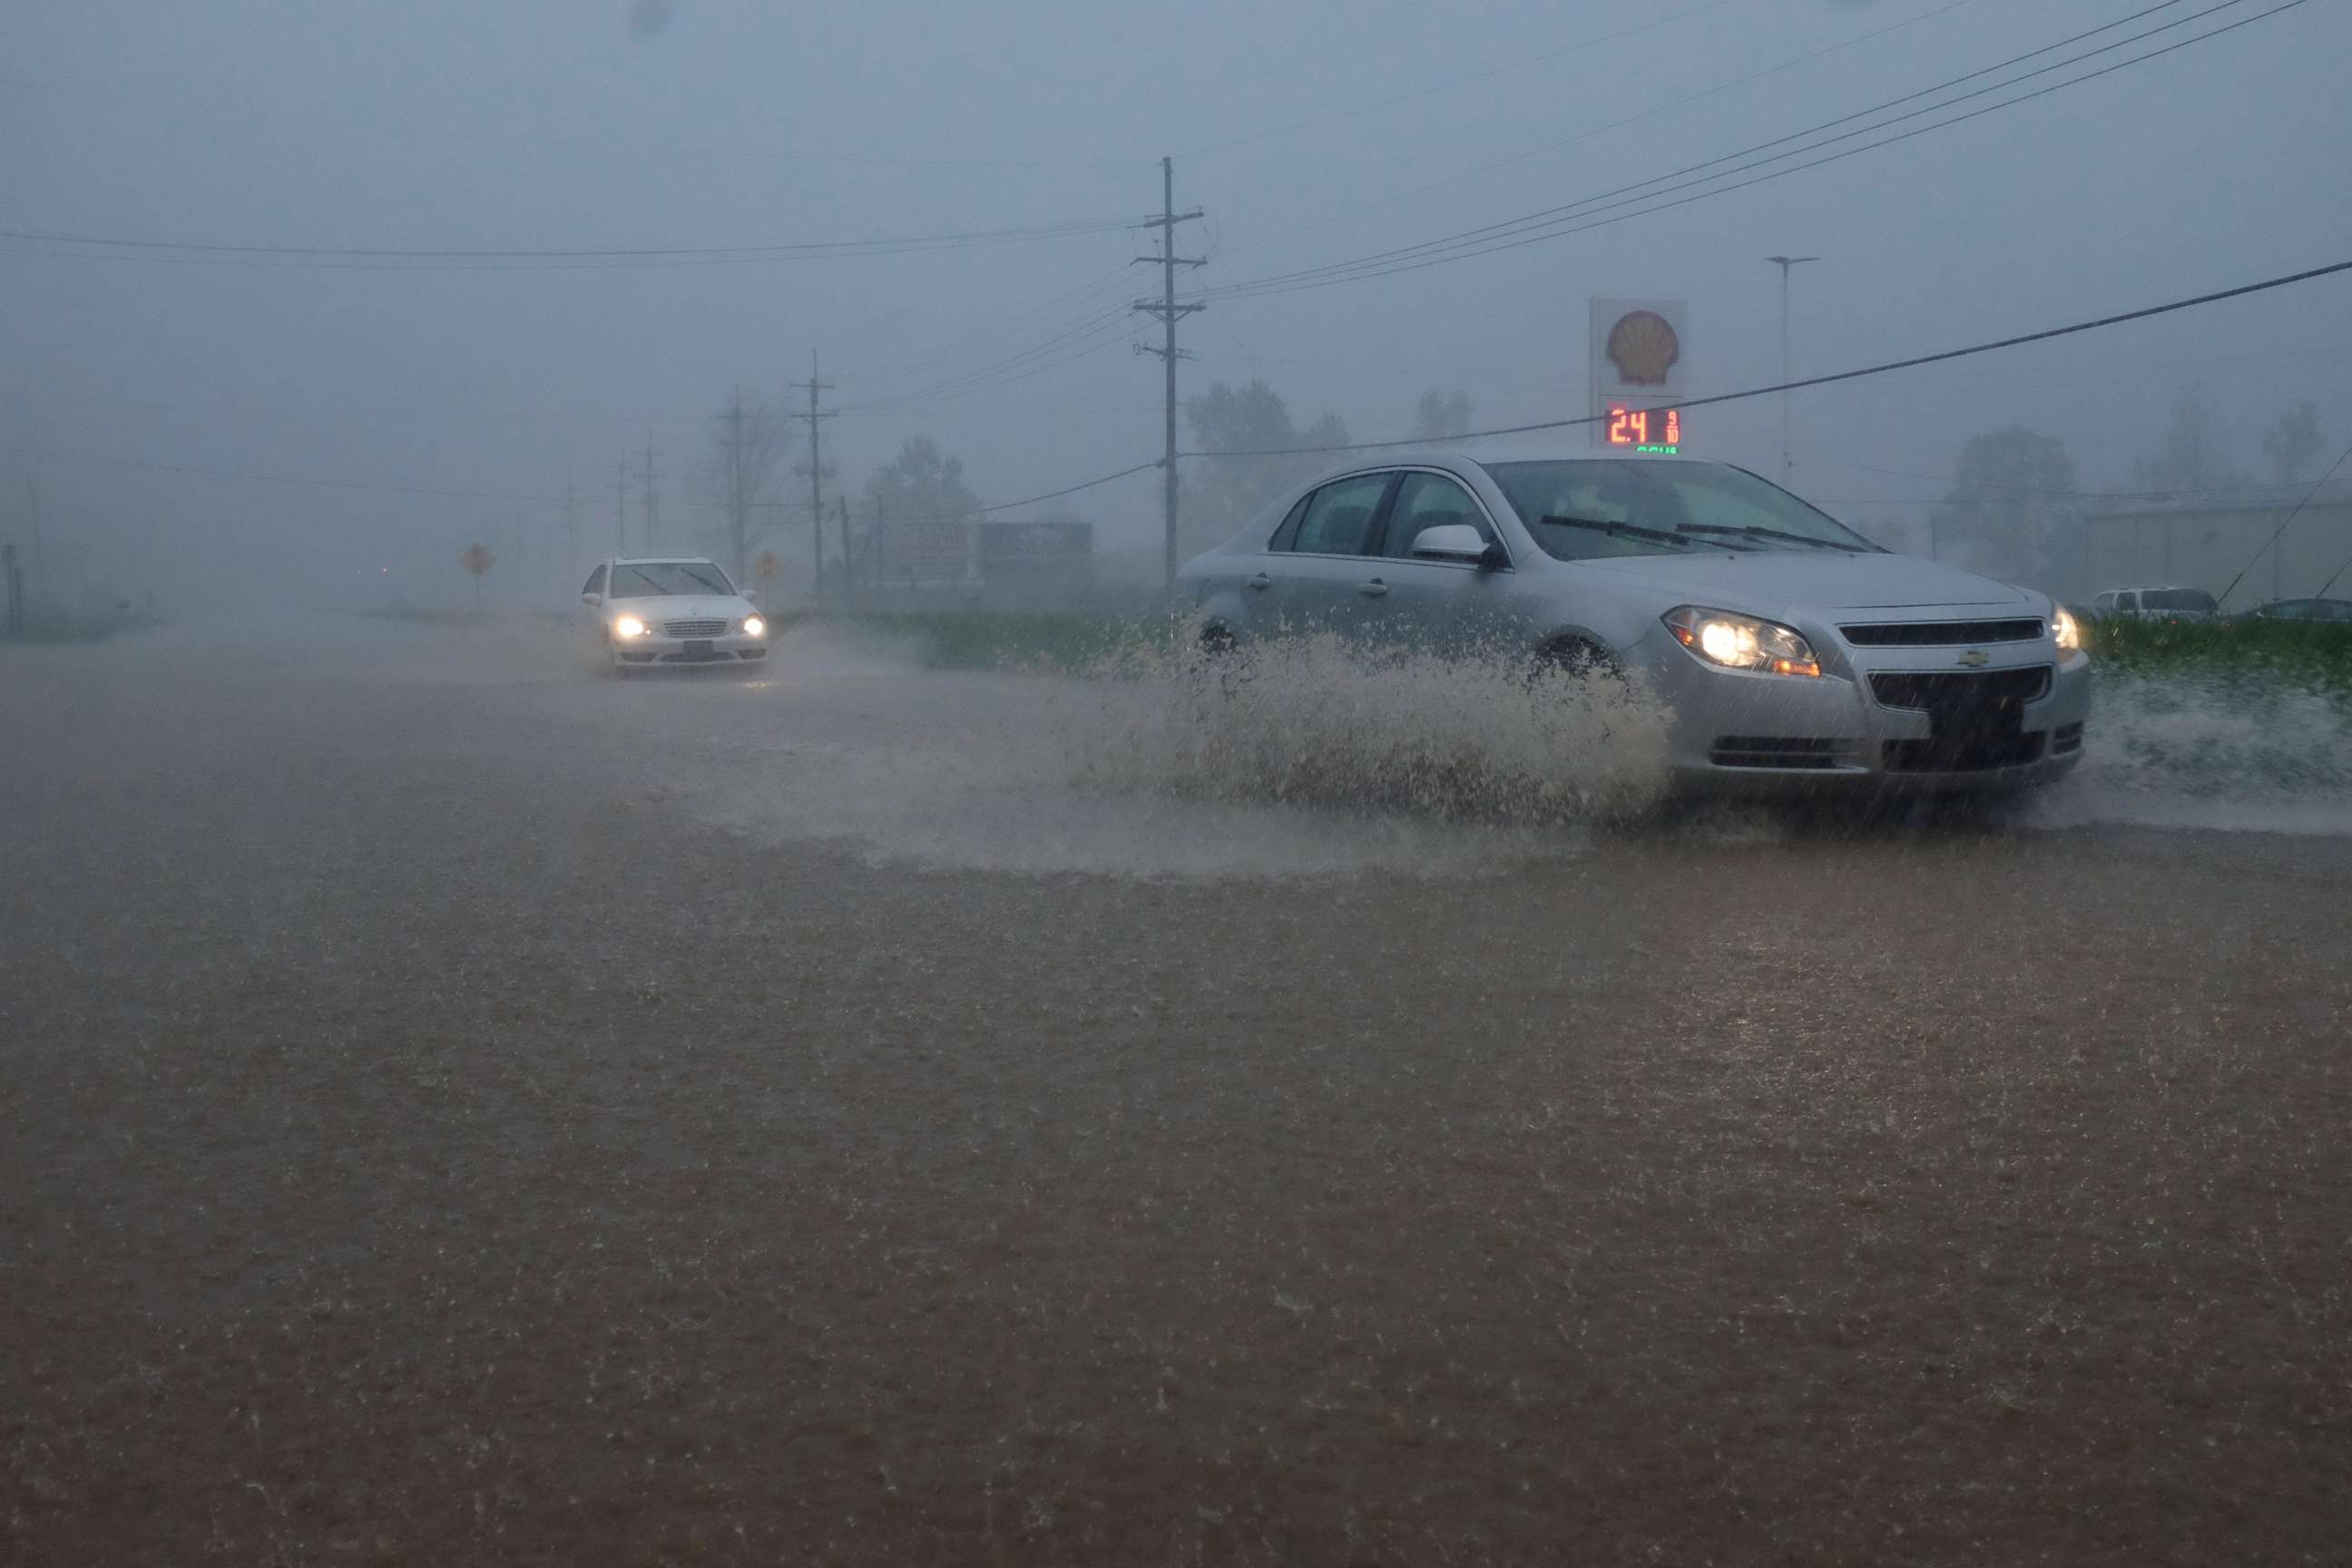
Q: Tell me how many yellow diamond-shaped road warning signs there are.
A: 2